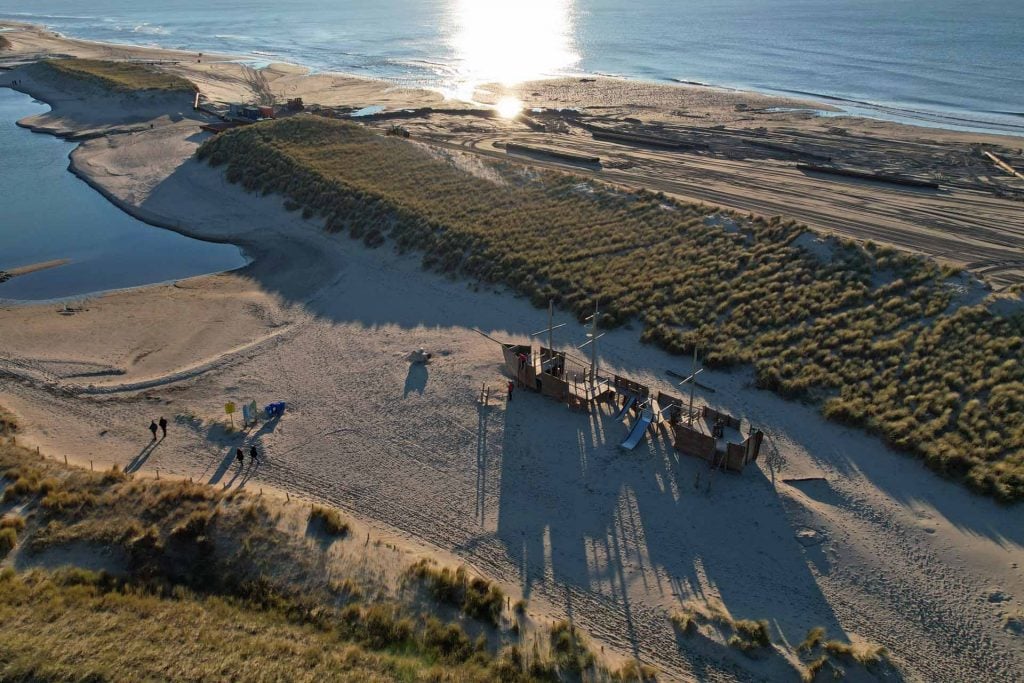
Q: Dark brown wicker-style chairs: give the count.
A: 0